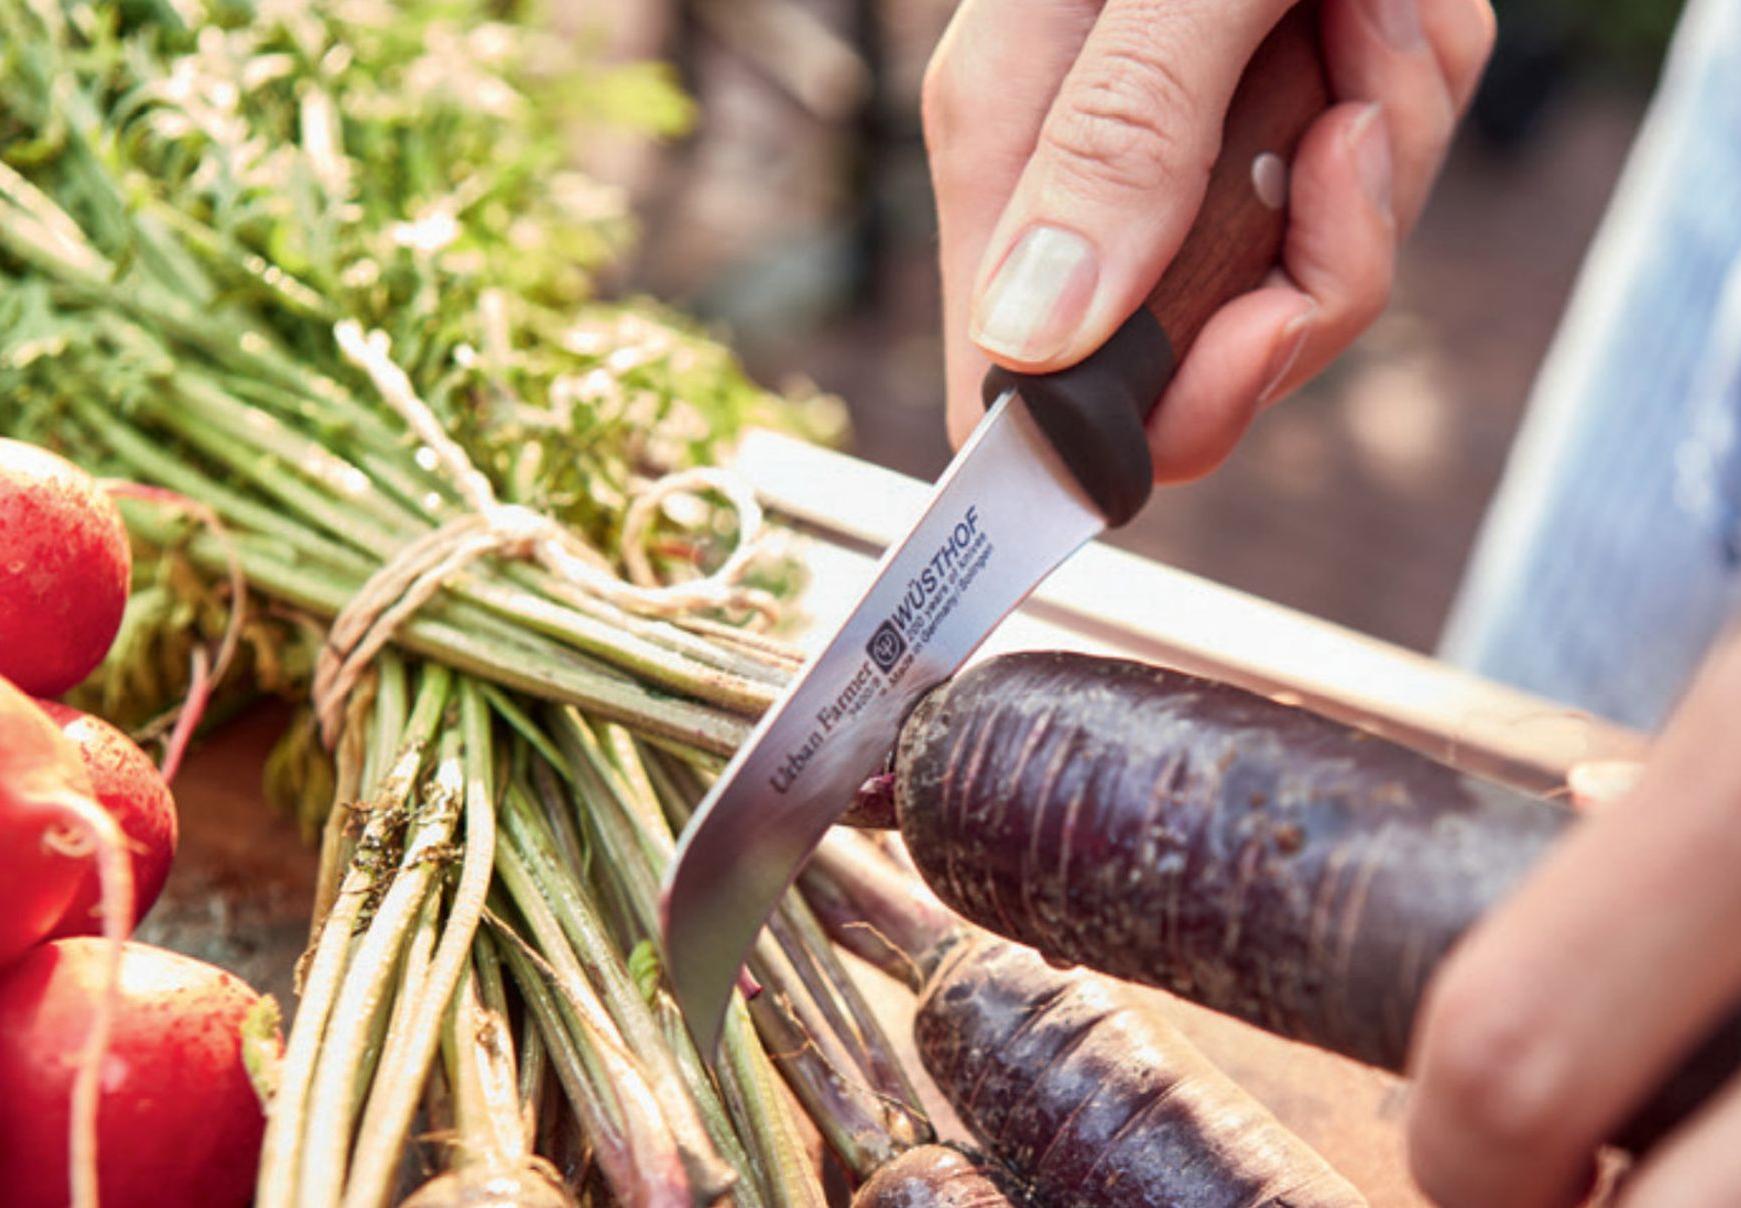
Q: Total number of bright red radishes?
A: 4